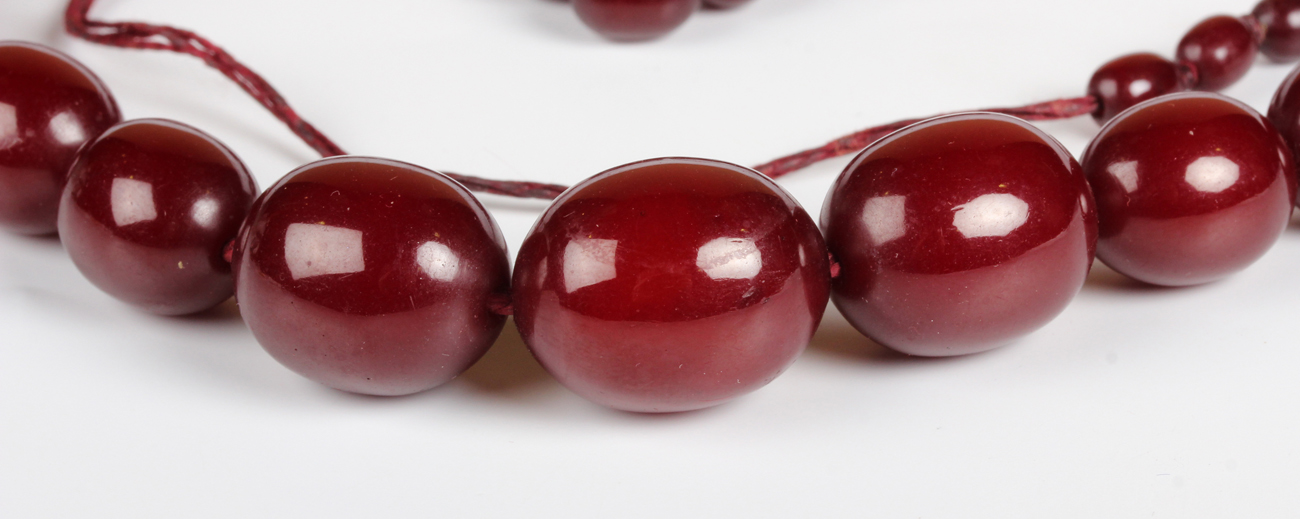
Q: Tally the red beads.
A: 12